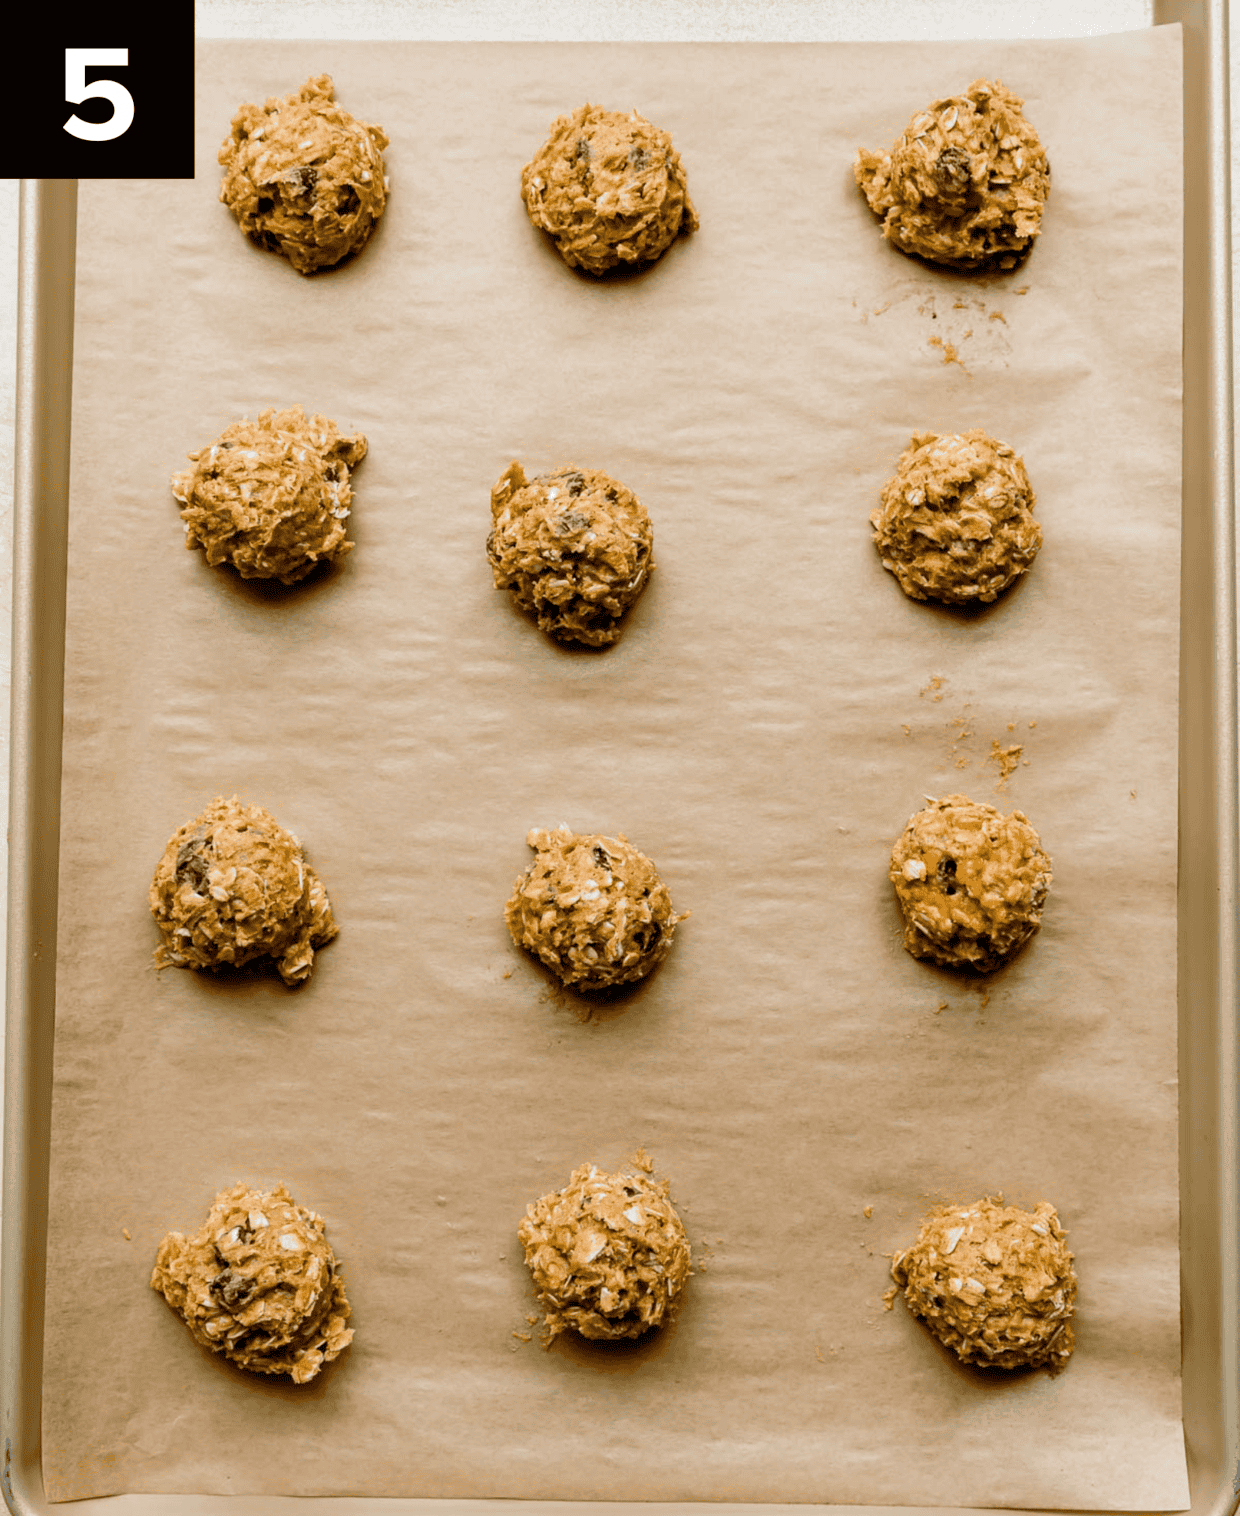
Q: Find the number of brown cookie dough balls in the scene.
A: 12